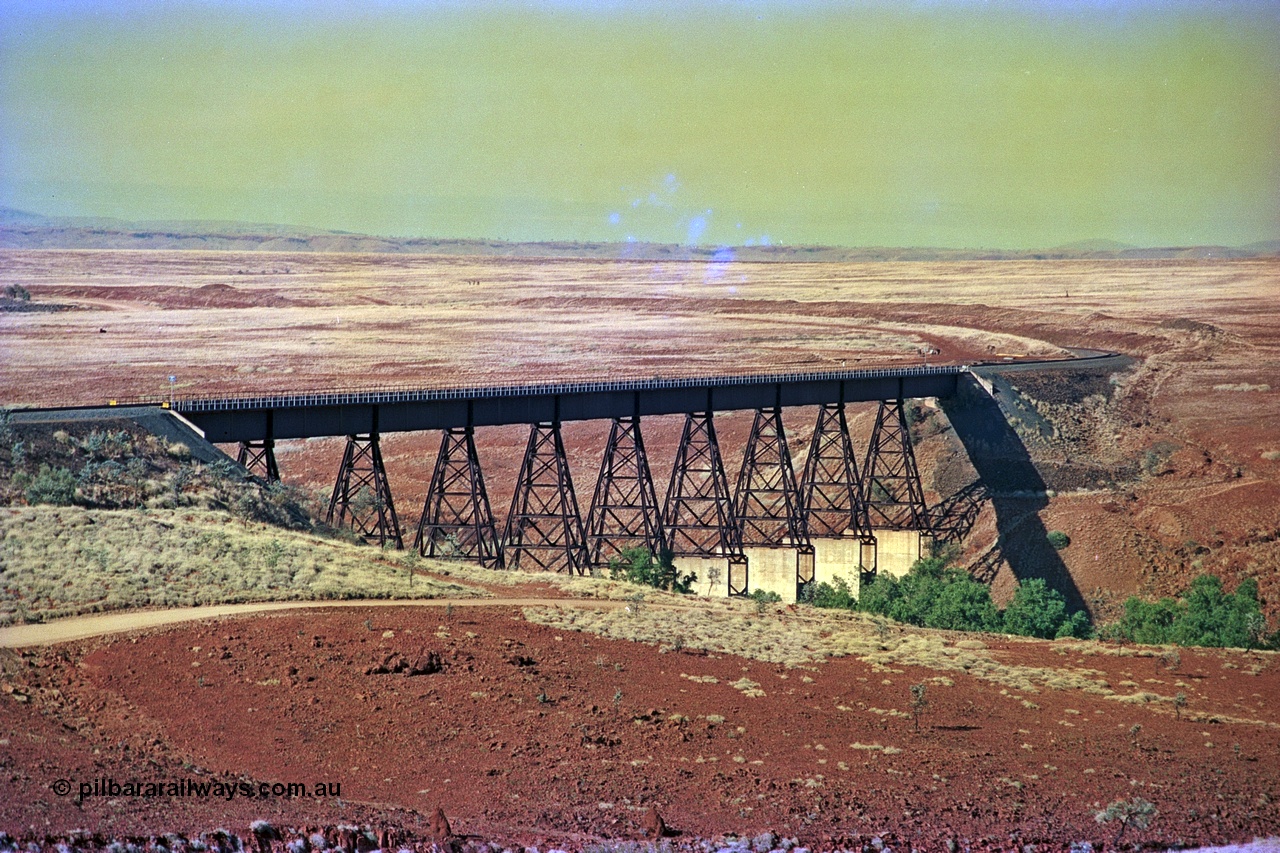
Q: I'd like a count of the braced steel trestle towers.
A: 9